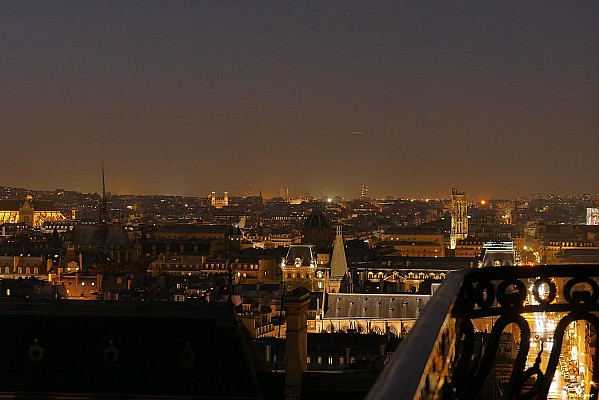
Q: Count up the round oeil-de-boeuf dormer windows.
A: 3